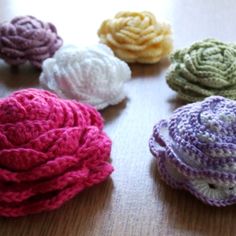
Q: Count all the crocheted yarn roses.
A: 6